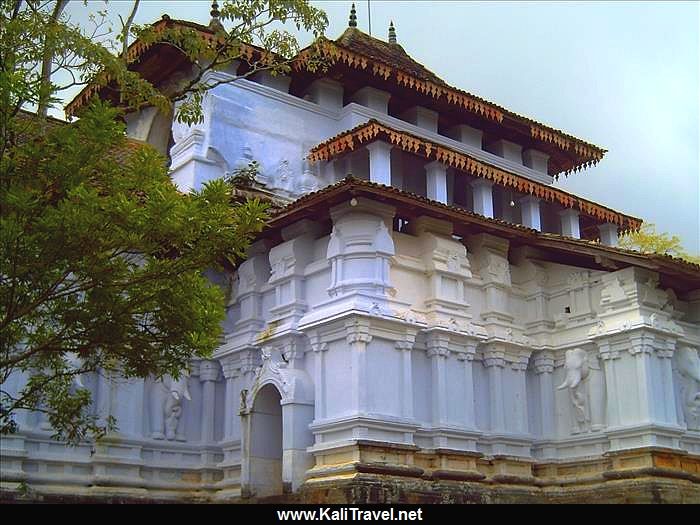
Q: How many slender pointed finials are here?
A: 3